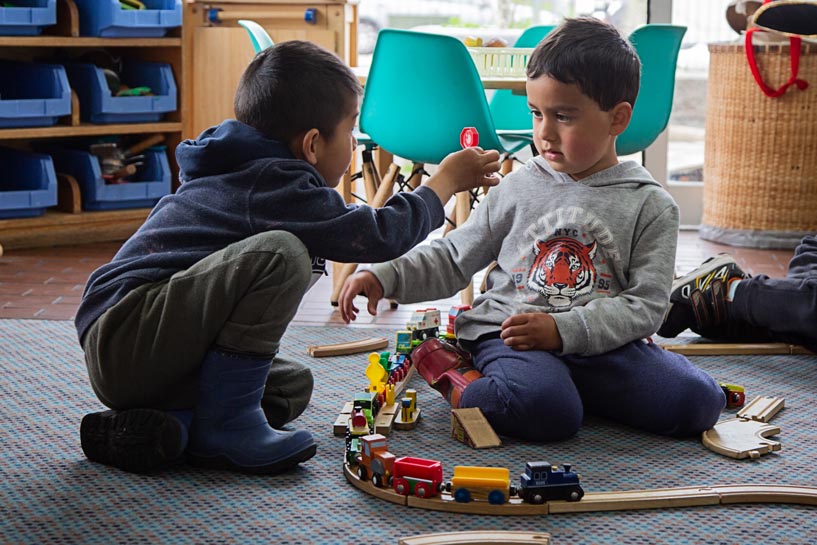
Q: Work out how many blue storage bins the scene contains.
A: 6